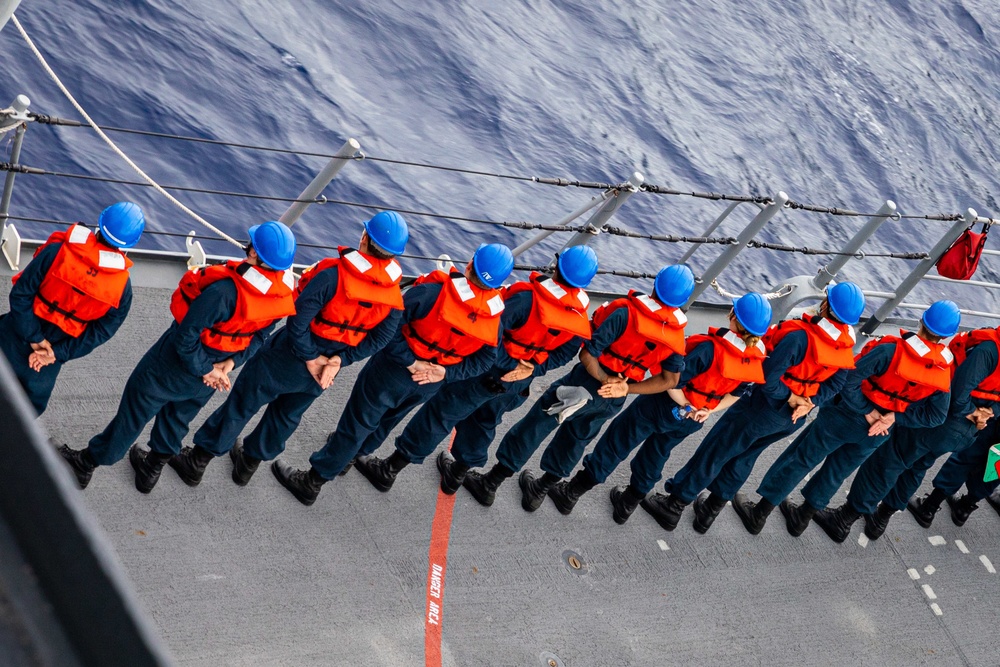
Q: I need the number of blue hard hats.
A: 9